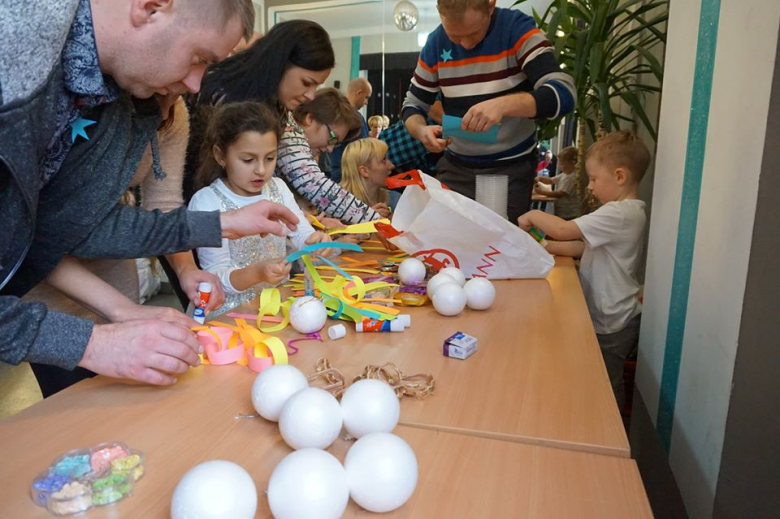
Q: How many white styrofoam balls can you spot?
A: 12